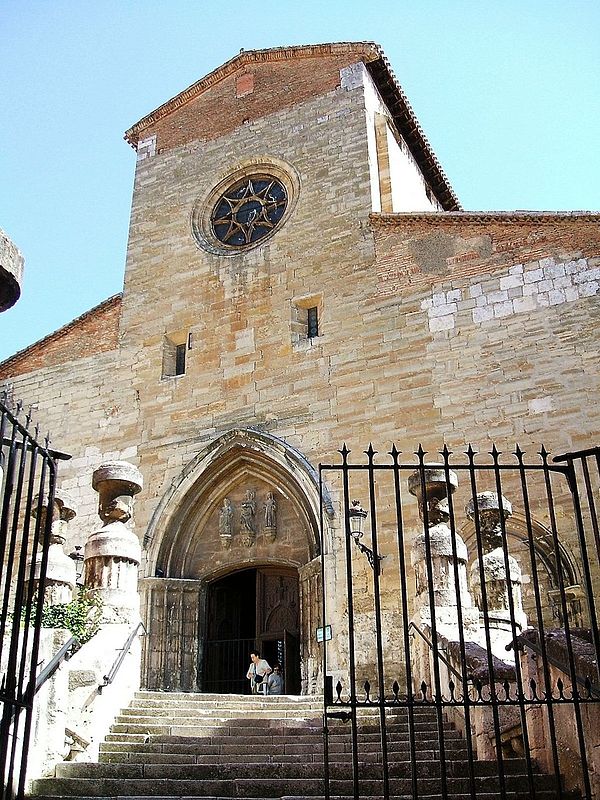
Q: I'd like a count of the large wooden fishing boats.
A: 0